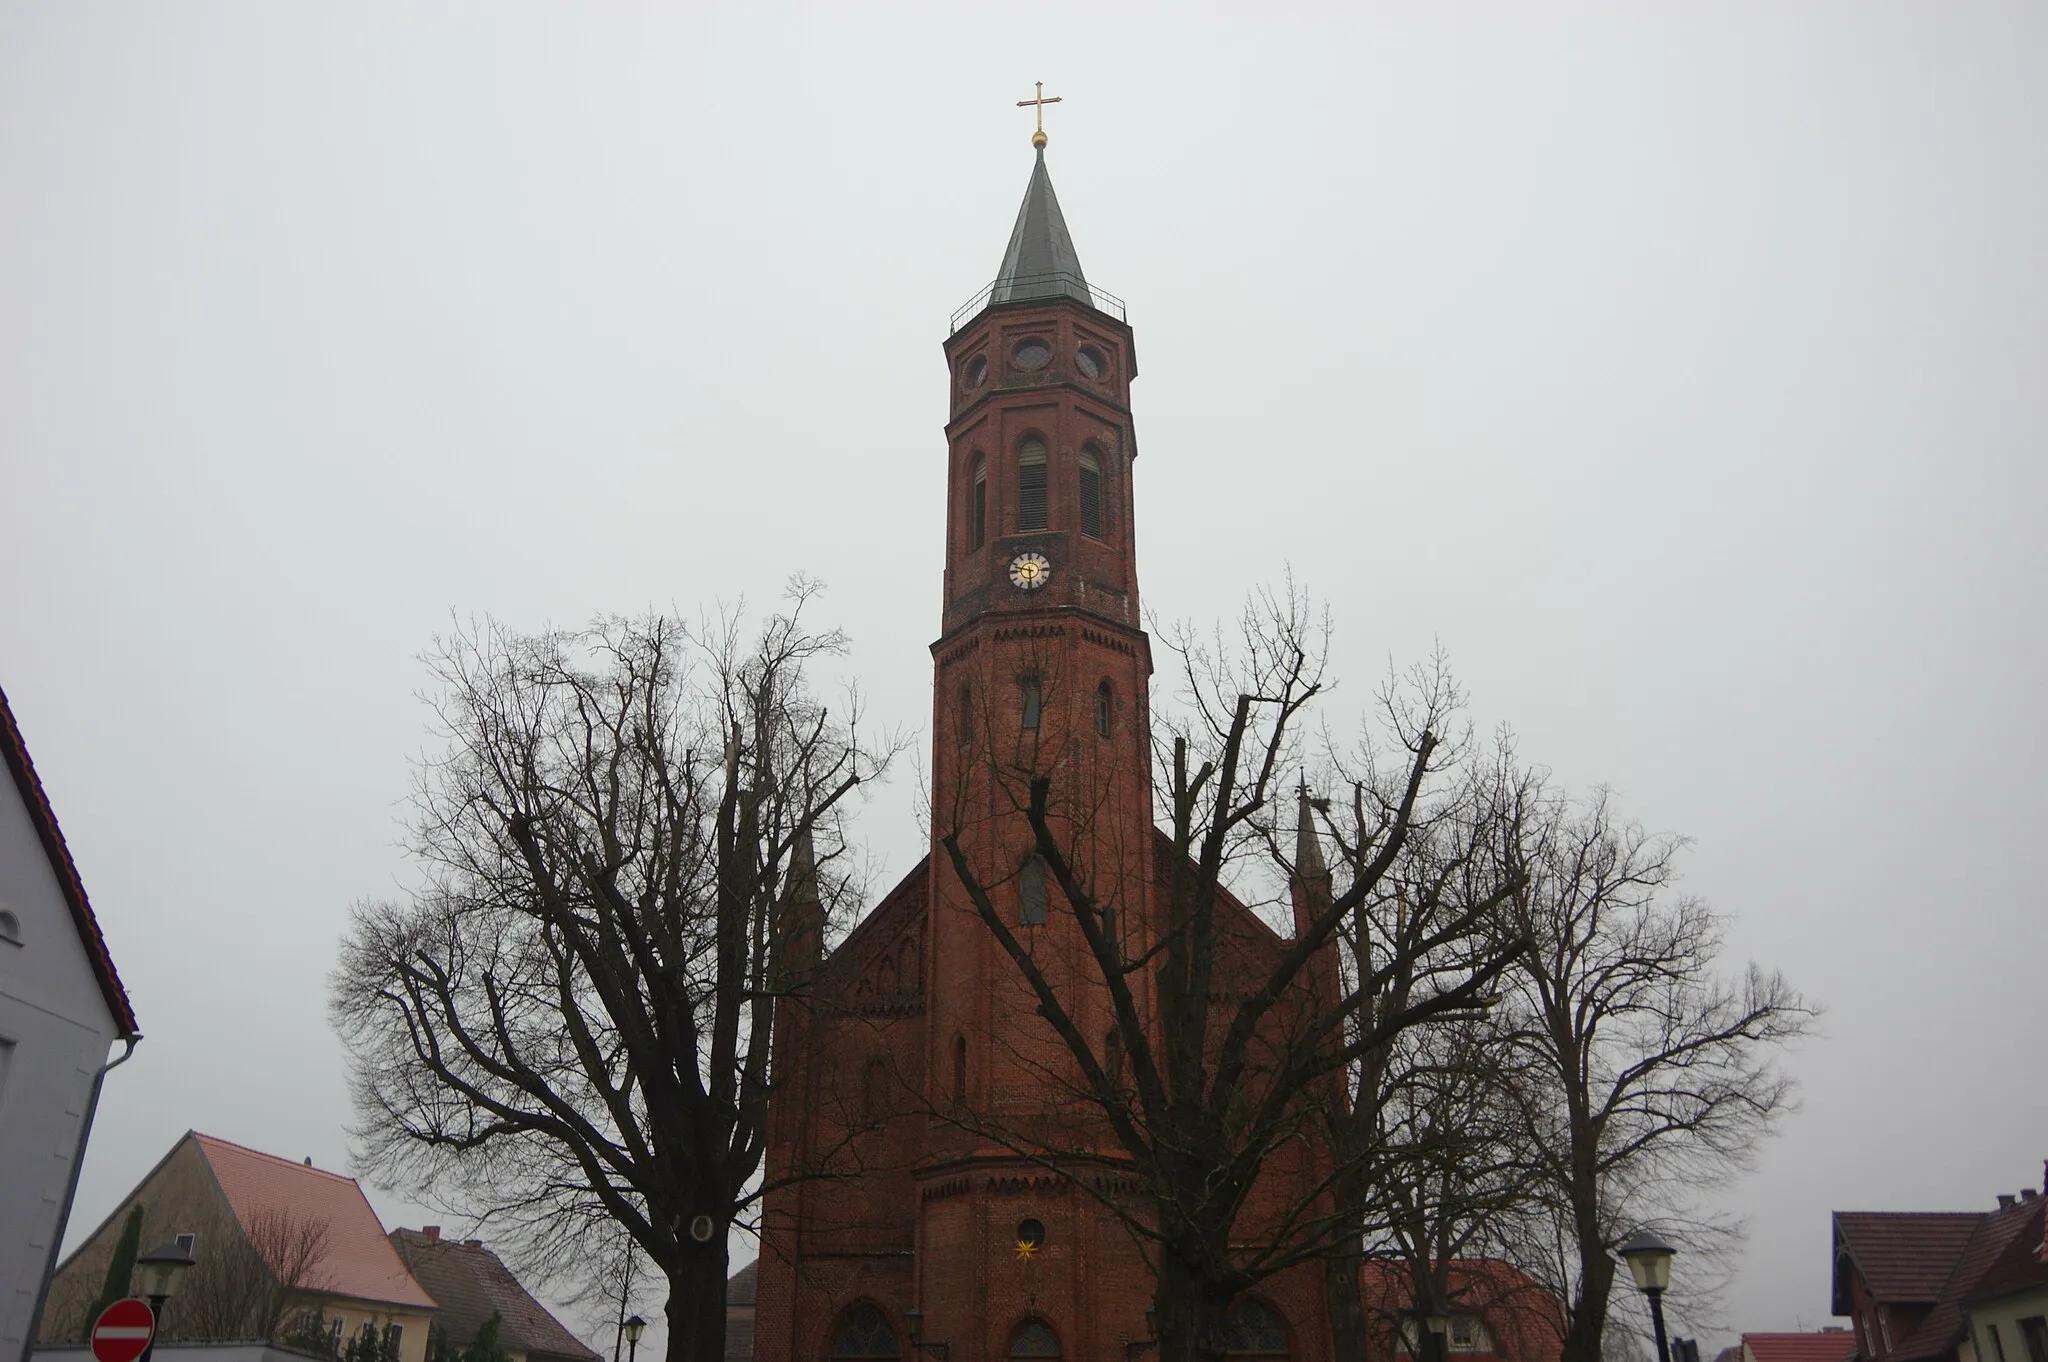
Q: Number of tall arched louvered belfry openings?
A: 3